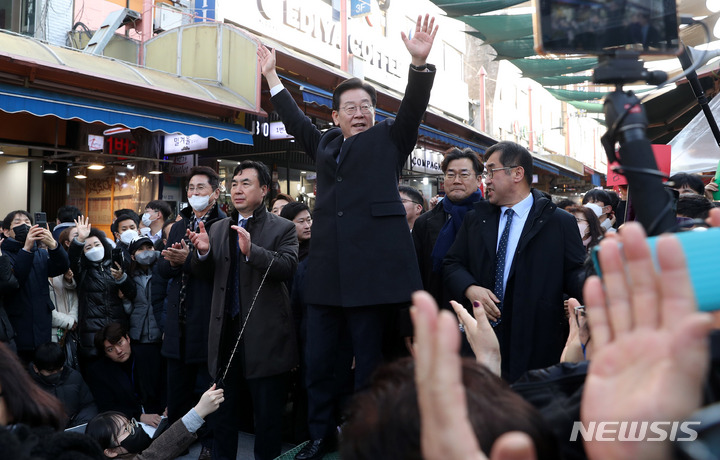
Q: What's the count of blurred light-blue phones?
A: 1